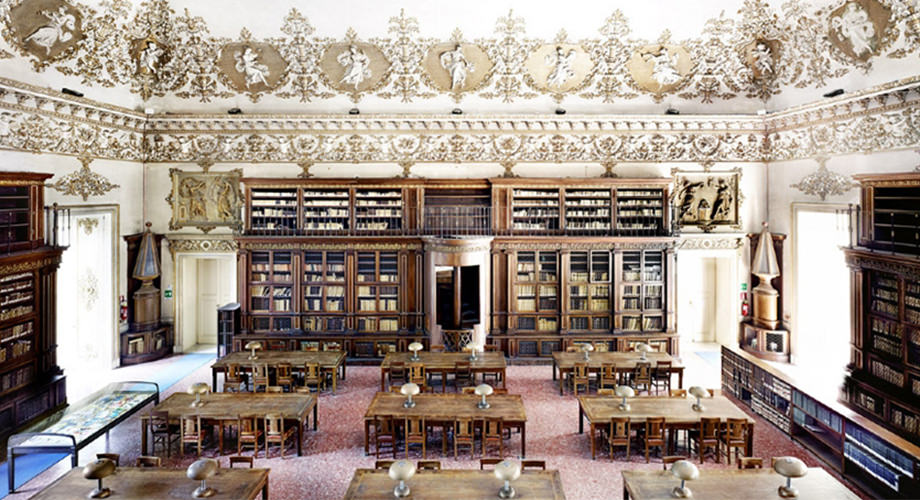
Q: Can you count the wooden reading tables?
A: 9